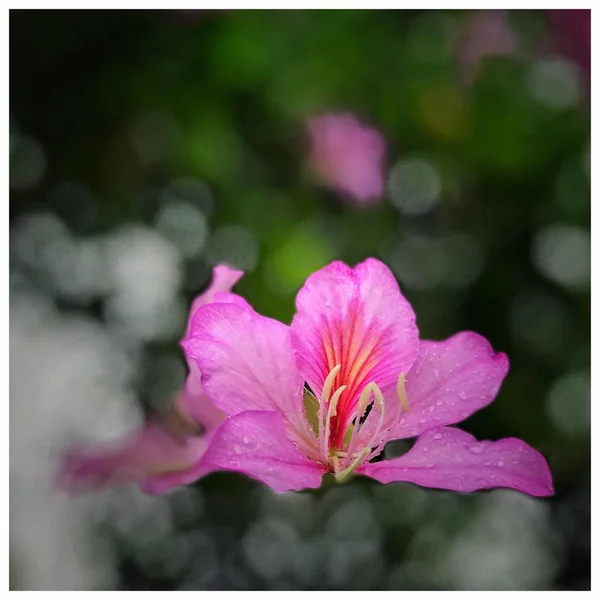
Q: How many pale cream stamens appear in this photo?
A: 5